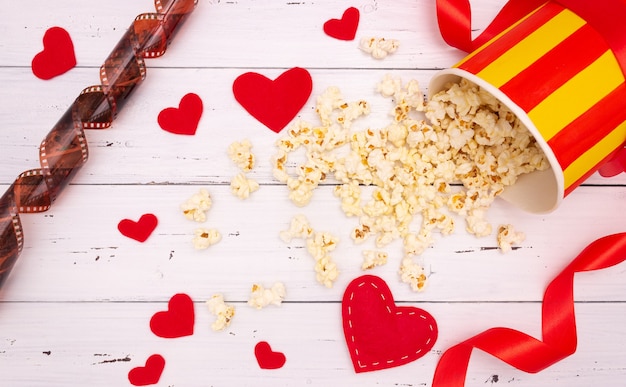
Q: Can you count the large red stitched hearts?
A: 1